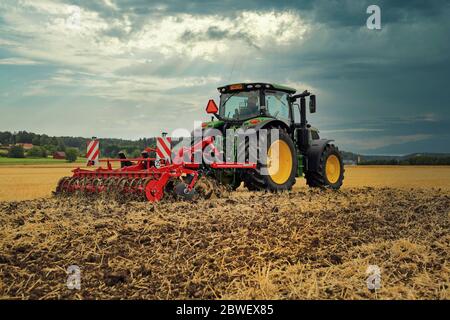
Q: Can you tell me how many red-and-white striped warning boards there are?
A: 2